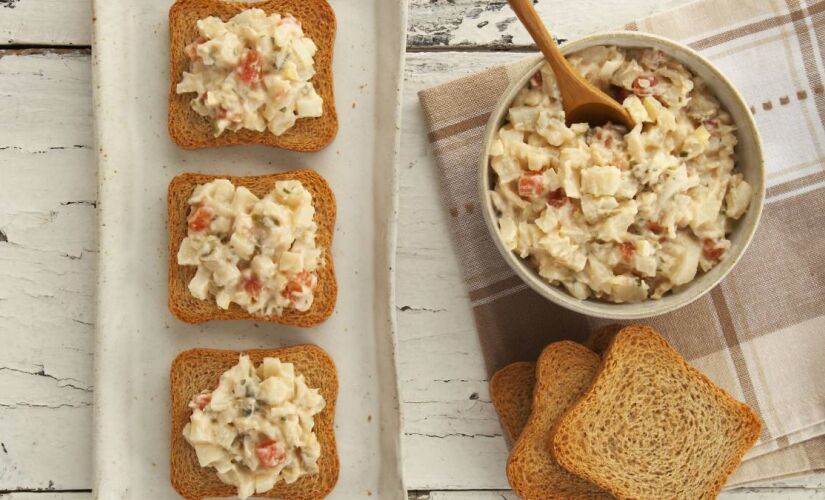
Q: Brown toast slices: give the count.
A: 6